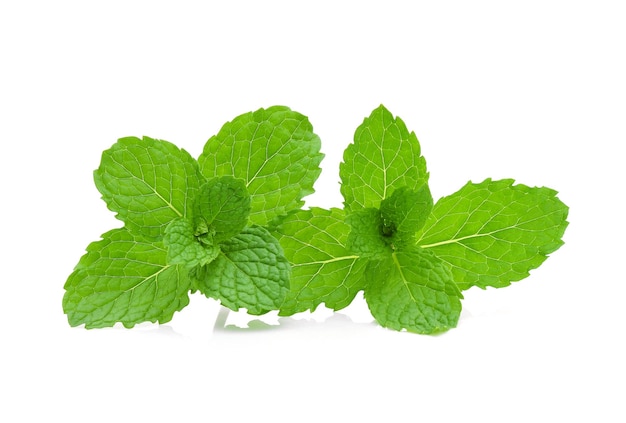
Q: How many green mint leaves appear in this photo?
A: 12